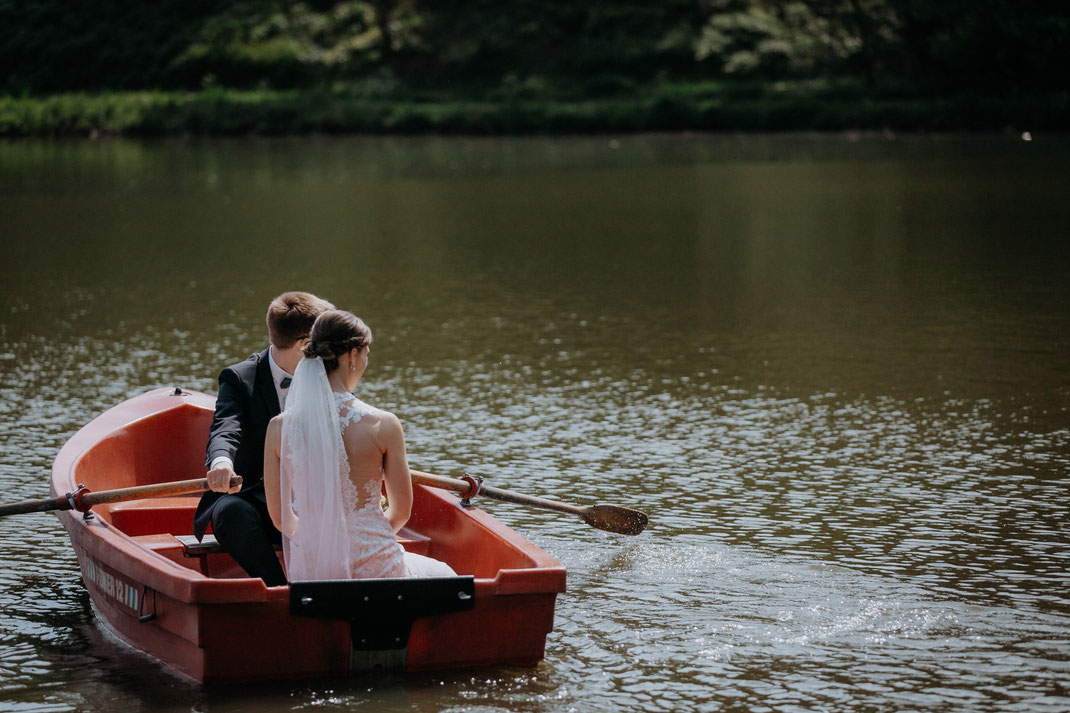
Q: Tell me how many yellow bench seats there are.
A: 0